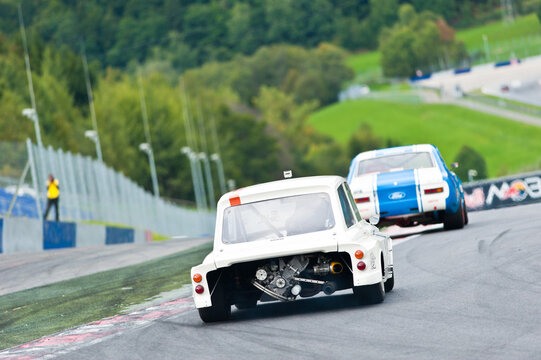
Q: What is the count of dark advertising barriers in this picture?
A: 1